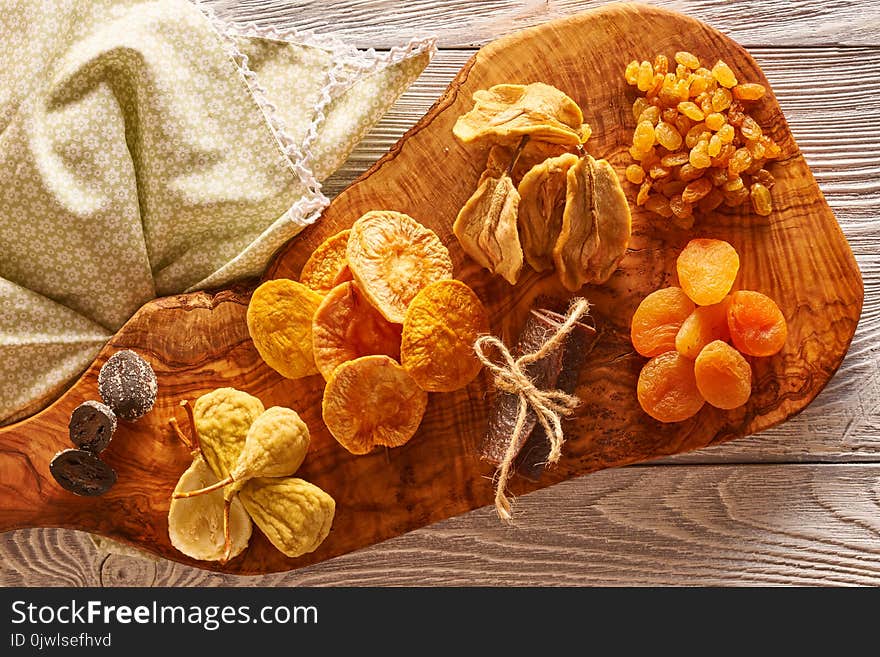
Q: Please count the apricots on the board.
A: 6